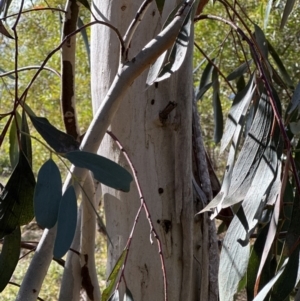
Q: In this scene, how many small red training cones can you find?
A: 0